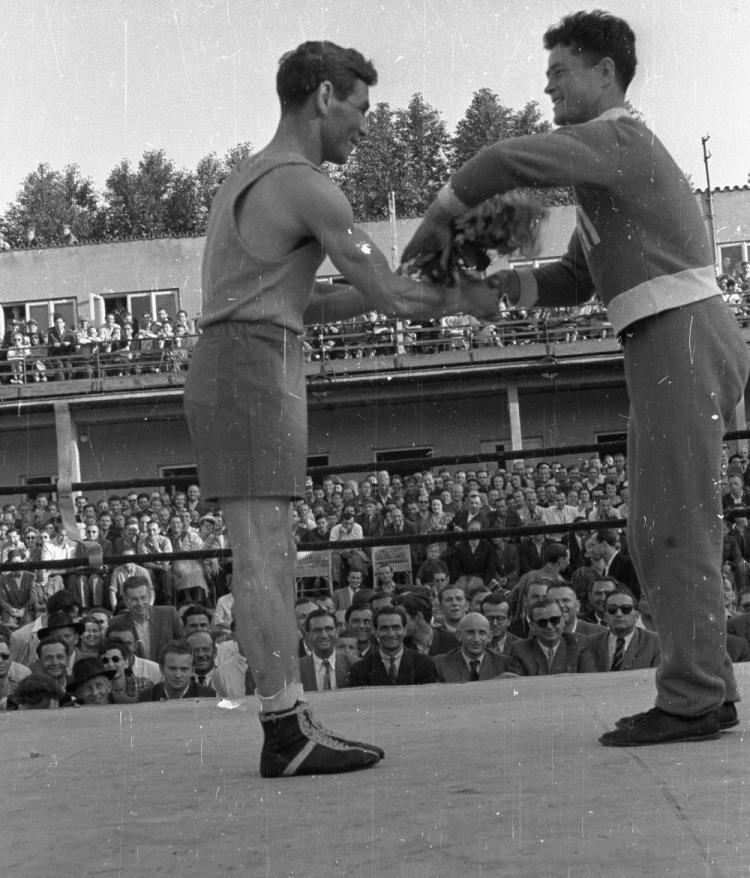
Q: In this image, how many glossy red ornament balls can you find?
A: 0